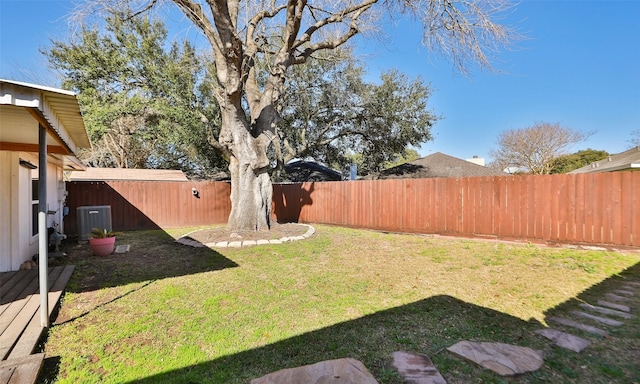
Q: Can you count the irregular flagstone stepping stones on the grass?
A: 12